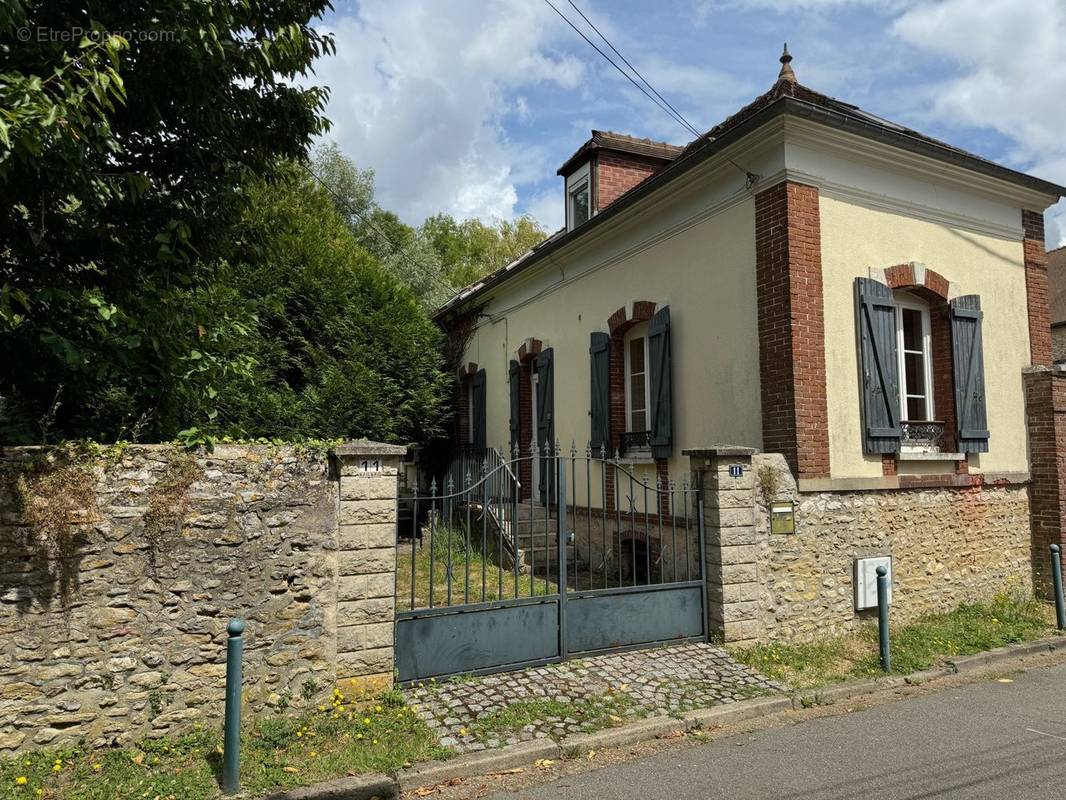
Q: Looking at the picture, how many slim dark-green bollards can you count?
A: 3